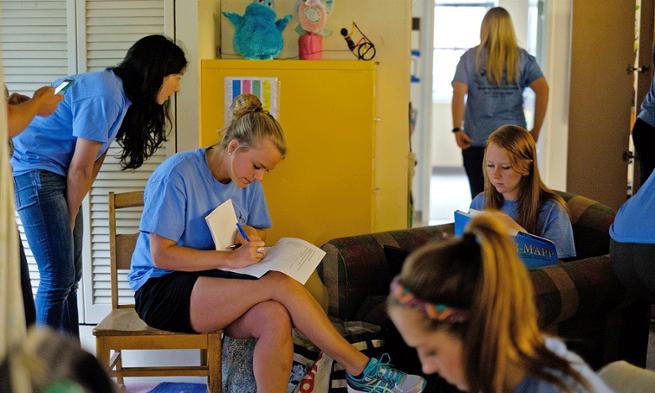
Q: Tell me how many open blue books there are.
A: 1